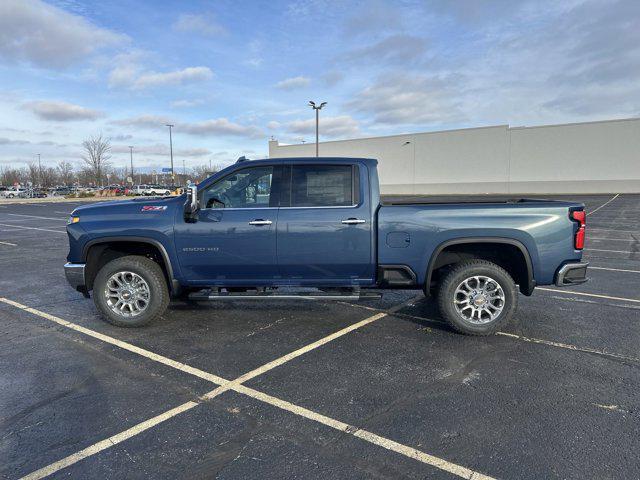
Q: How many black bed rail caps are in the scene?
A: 1